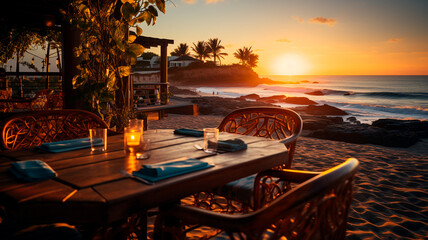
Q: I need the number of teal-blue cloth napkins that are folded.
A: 5